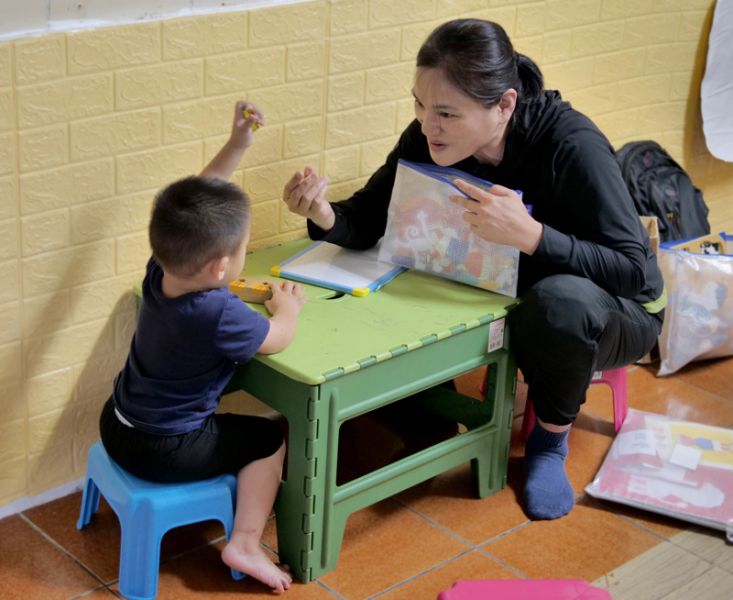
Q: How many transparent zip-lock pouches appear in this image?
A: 3